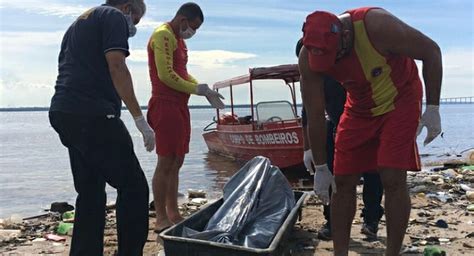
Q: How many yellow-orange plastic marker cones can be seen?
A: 0